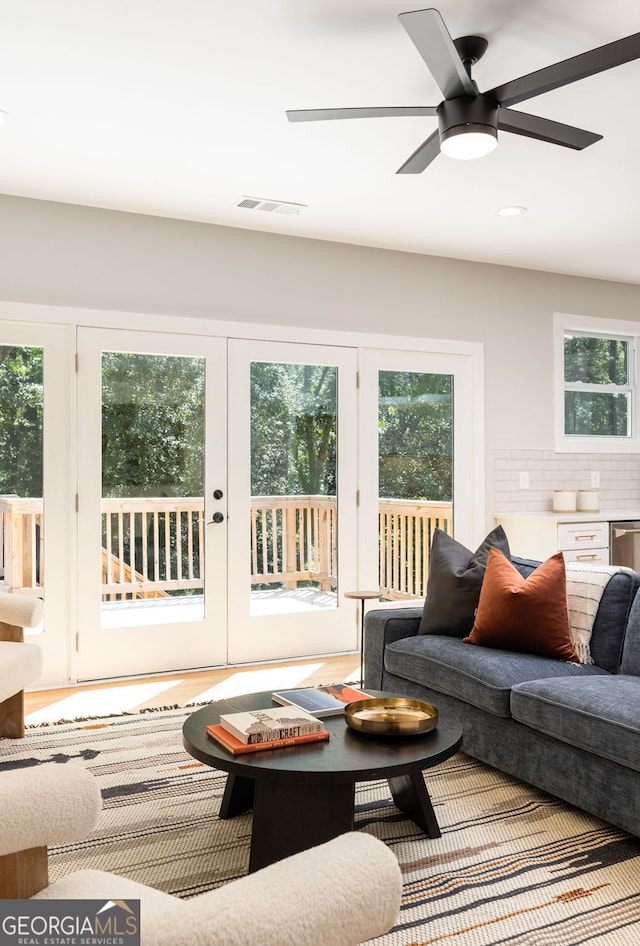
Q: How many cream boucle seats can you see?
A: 2